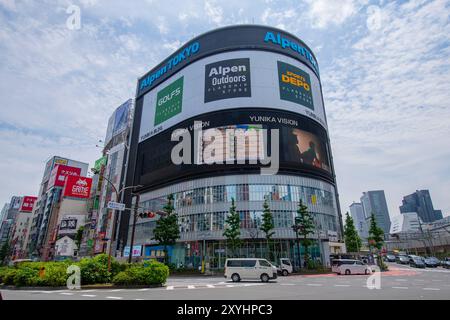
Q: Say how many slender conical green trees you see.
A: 6